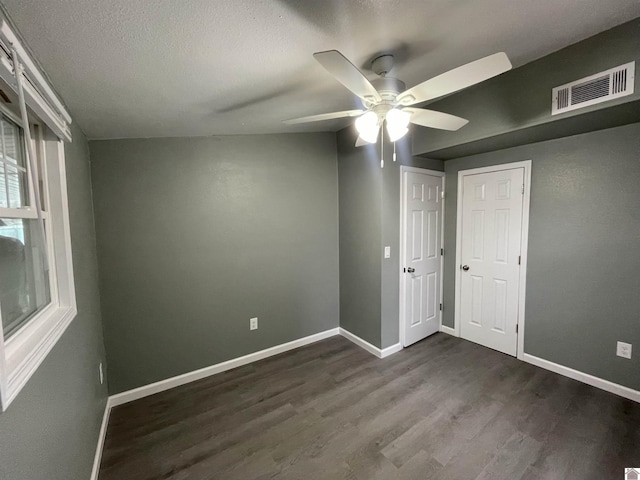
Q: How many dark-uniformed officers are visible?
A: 0